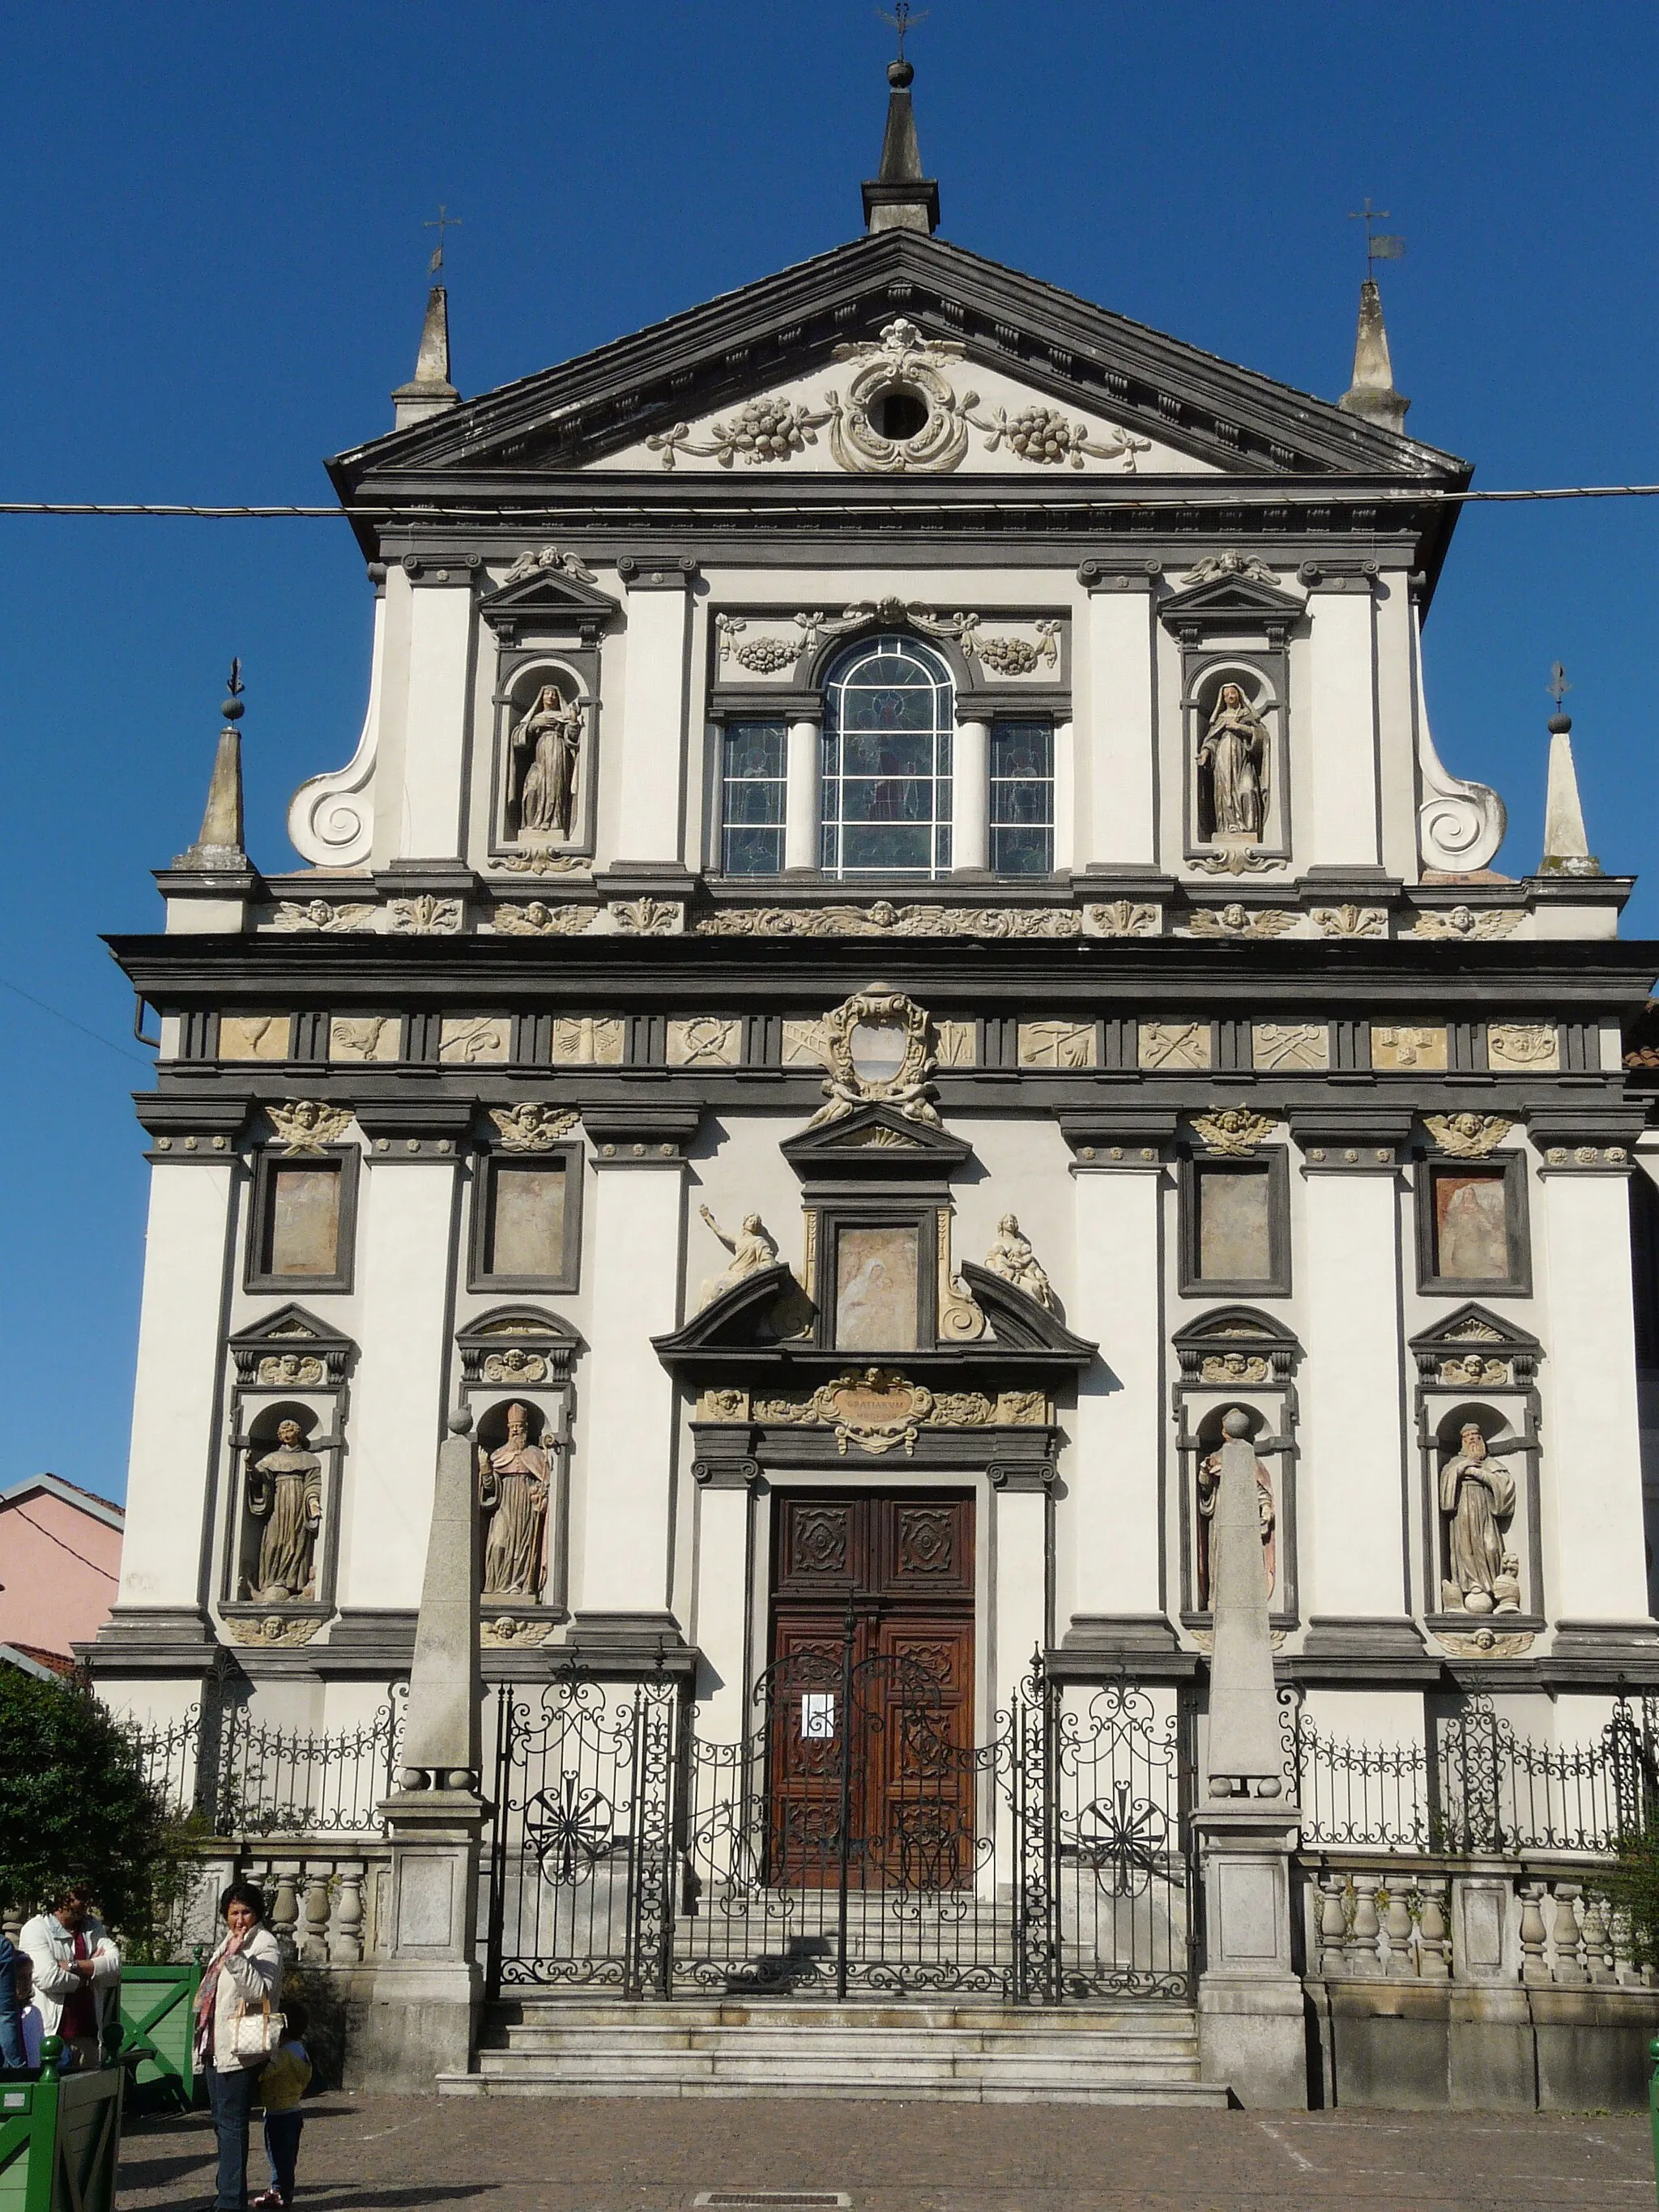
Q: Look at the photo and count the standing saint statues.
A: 6